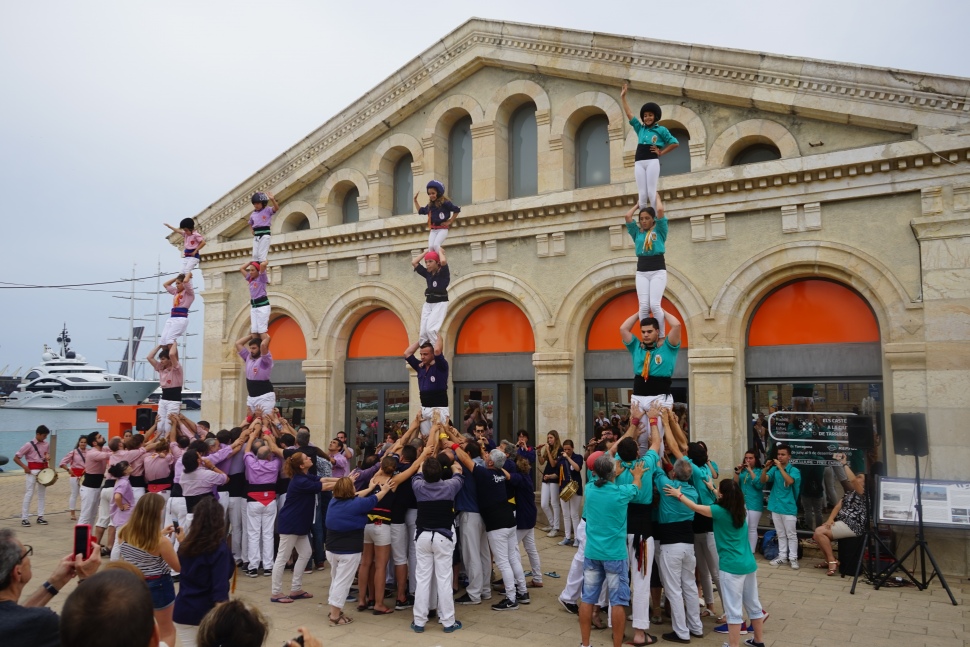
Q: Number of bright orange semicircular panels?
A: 5